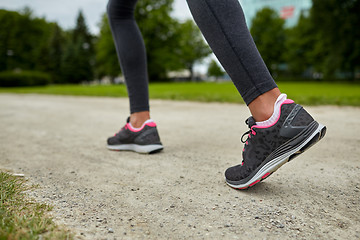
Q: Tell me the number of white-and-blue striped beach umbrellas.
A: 0